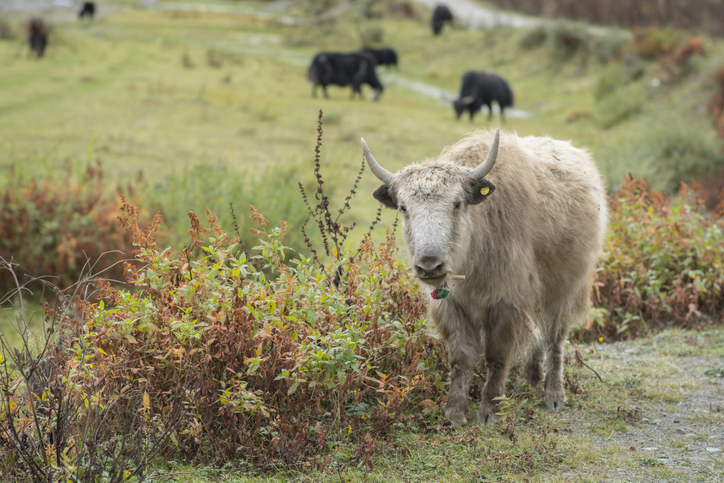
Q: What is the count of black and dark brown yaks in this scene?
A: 6